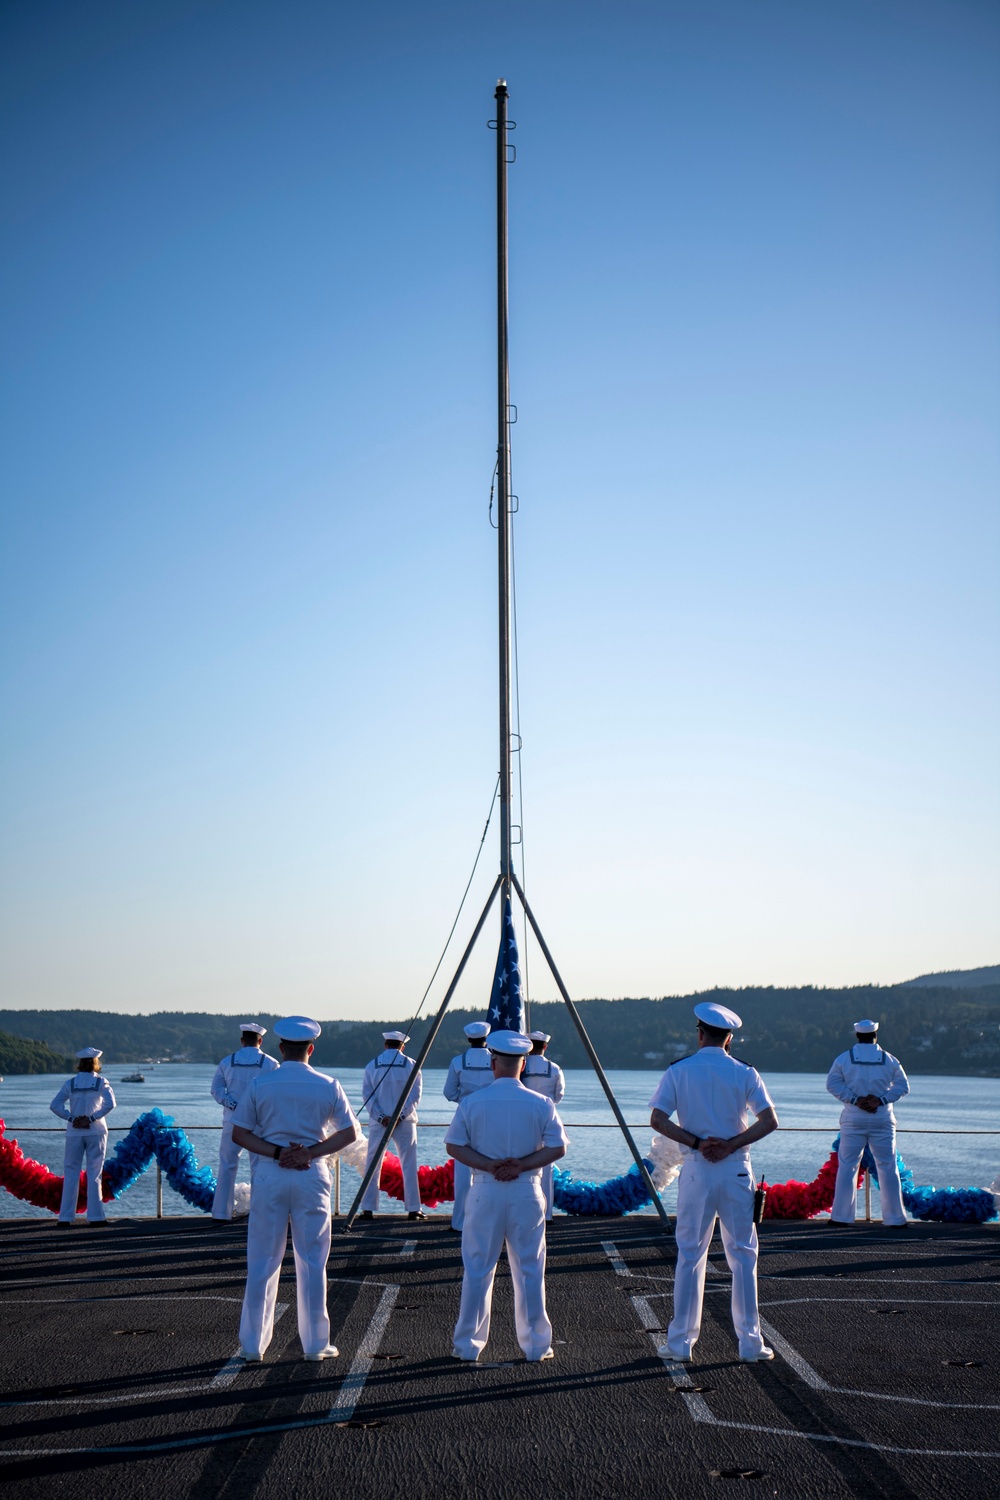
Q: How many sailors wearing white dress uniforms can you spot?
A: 9